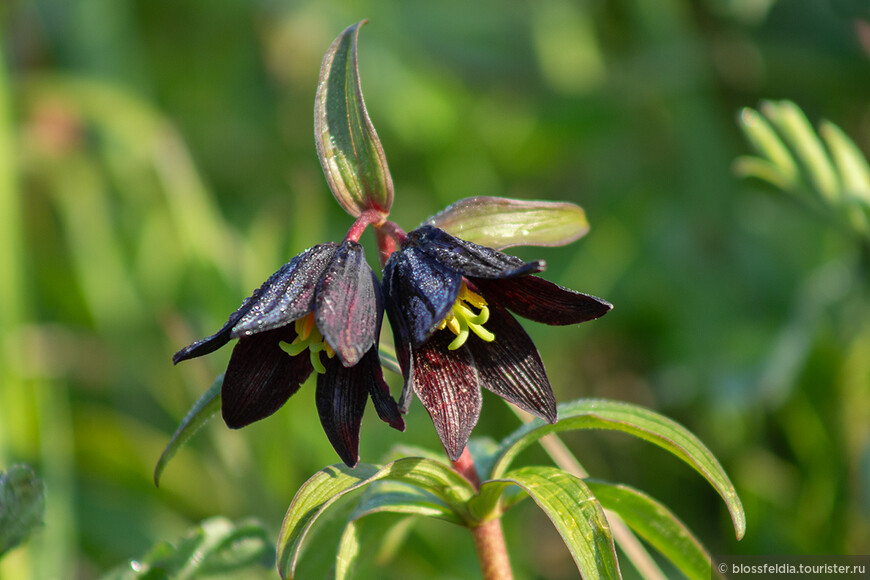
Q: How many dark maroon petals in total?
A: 12